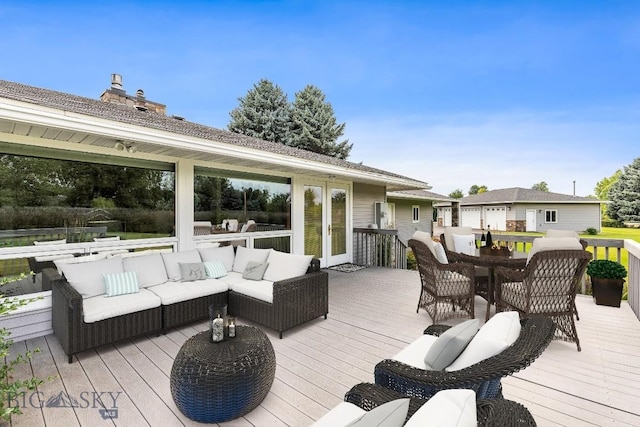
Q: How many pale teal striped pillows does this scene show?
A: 2